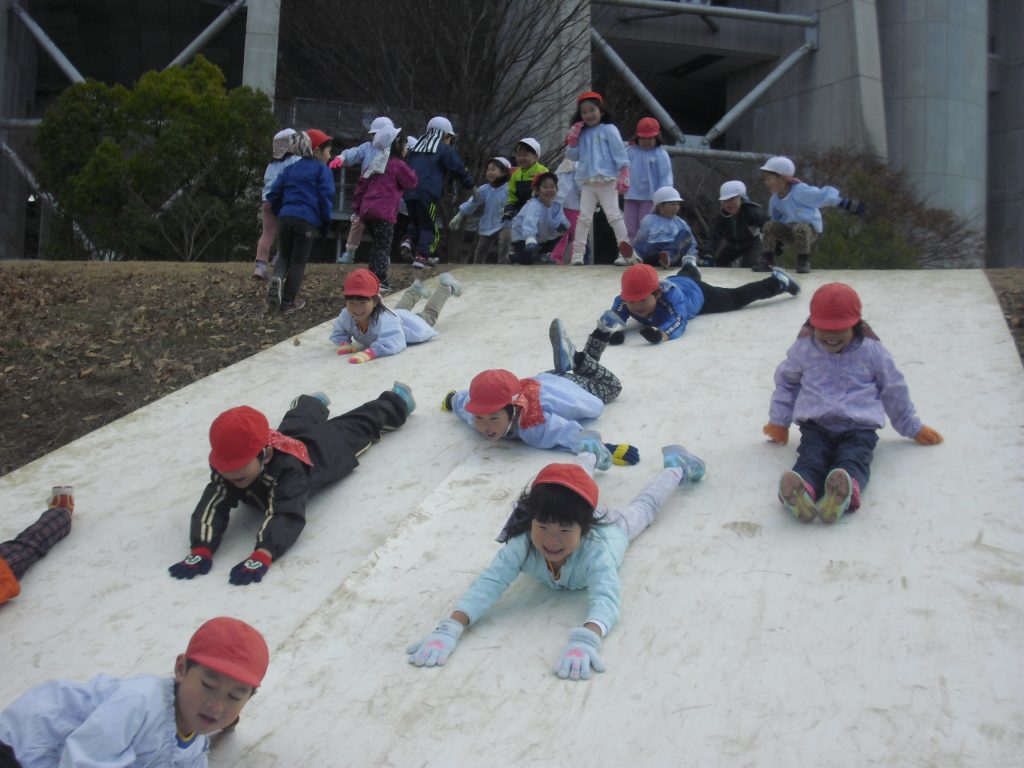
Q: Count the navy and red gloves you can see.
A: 2